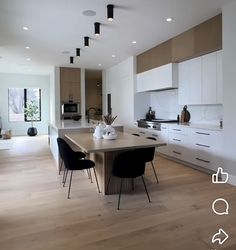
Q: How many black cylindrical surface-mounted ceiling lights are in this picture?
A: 5